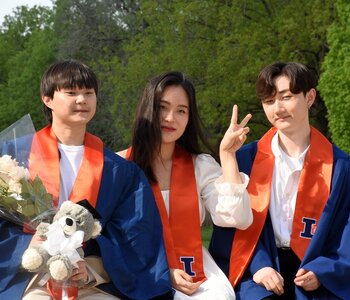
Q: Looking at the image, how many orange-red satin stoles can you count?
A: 3